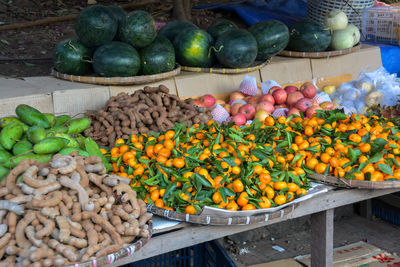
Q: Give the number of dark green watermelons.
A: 12